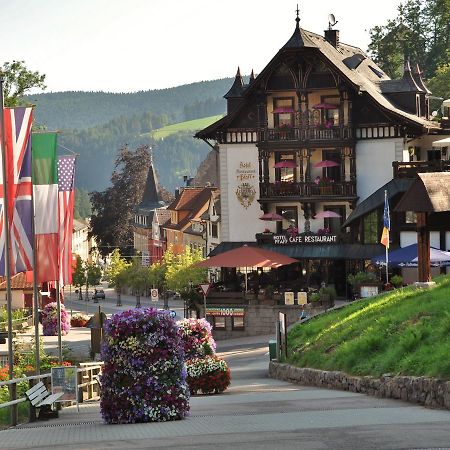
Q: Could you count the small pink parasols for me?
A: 6